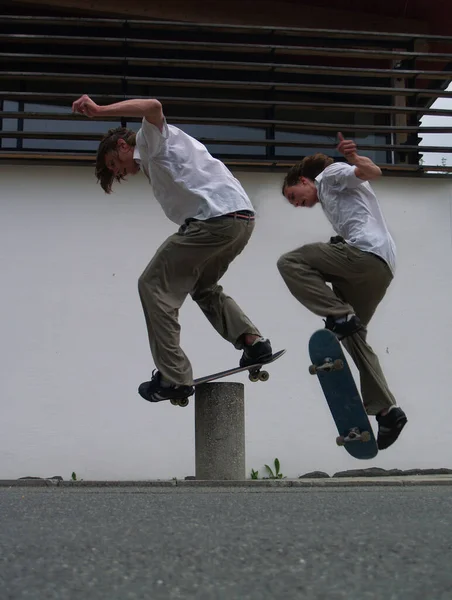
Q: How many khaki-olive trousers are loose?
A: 2